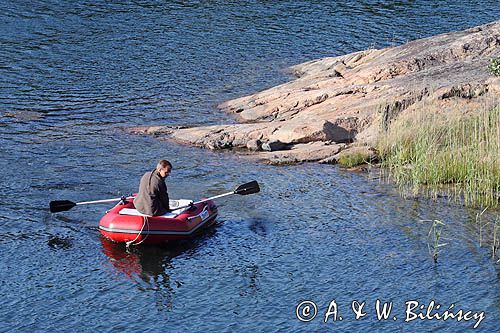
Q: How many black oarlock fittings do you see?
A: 2